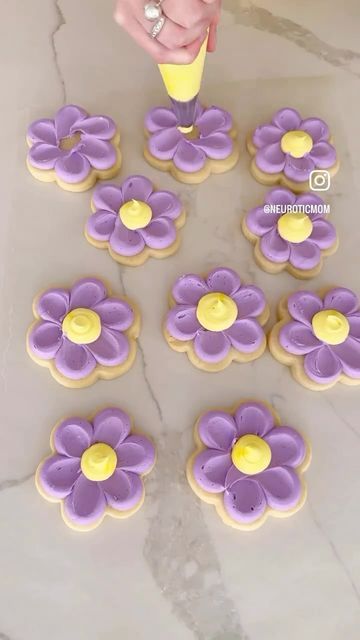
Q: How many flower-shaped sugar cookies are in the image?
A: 10